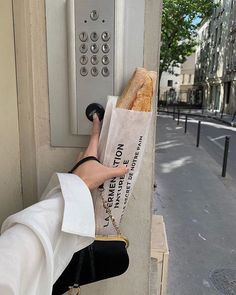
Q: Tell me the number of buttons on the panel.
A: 14